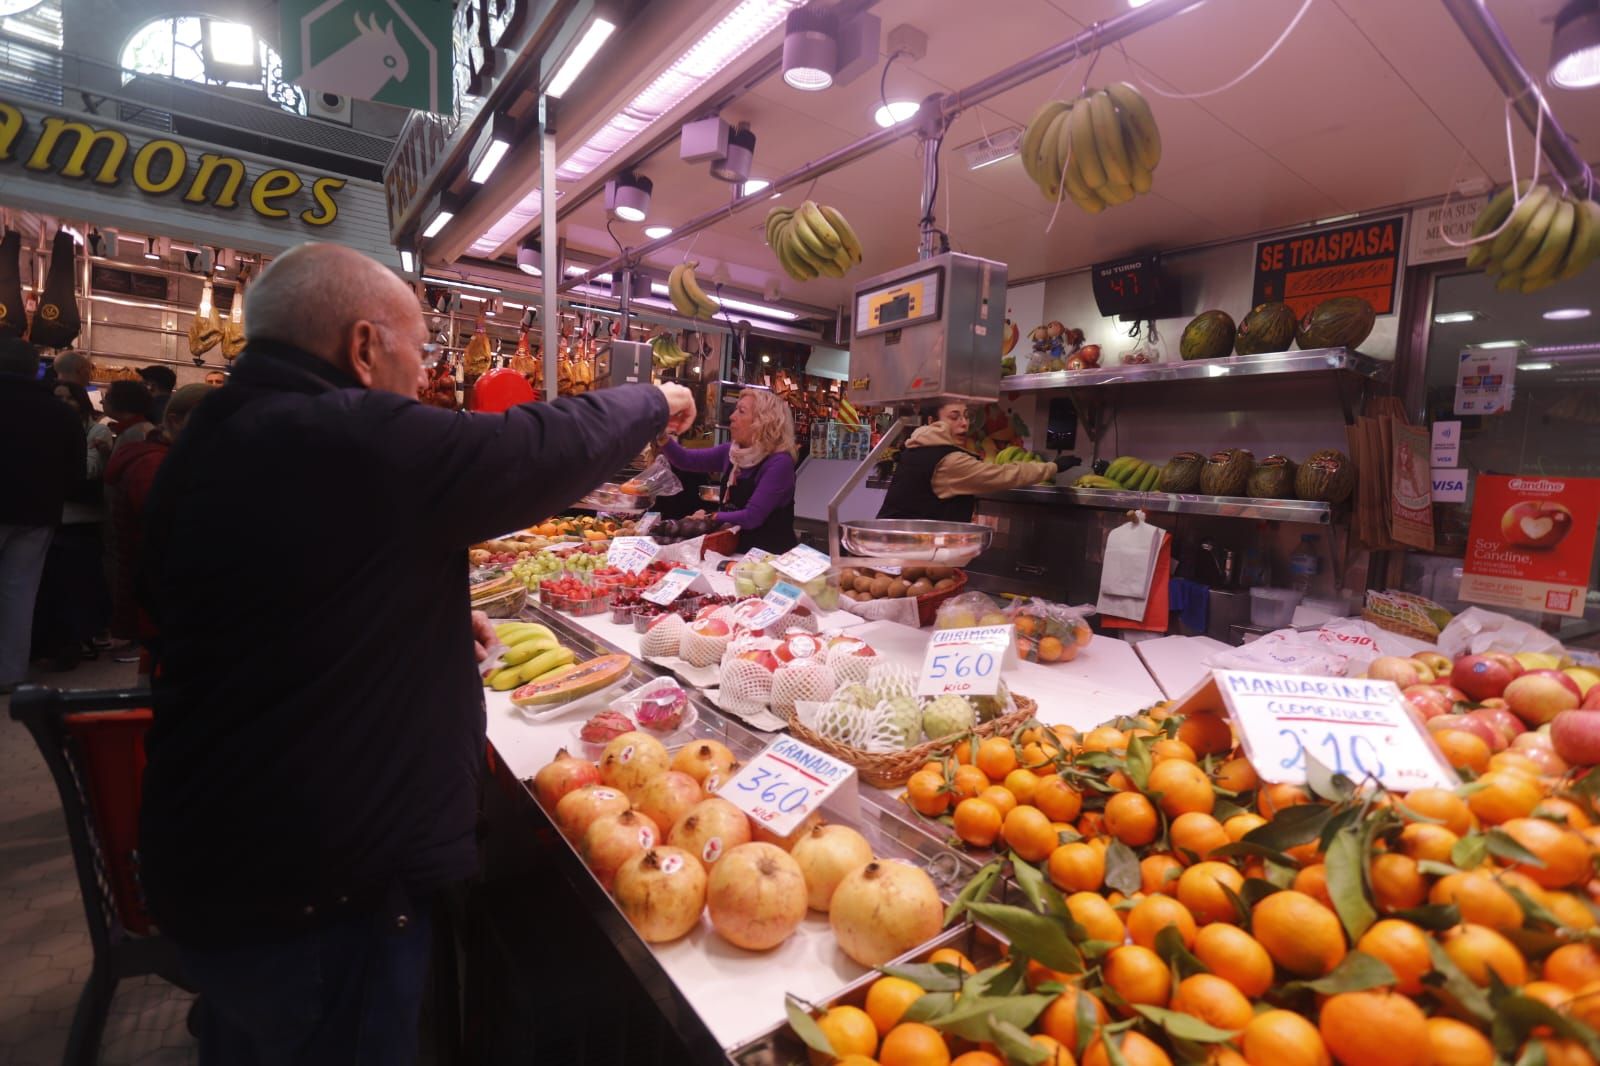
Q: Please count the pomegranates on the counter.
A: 13